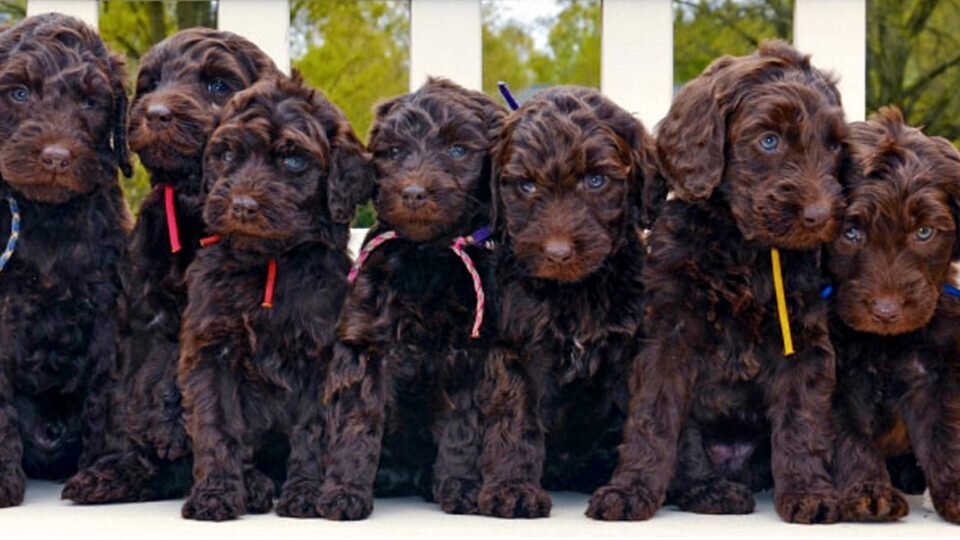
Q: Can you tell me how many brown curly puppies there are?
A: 7